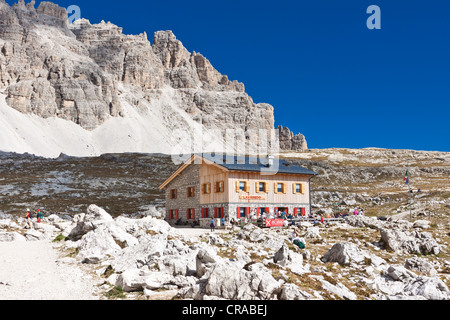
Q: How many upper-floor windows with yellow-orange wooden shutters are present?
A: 8